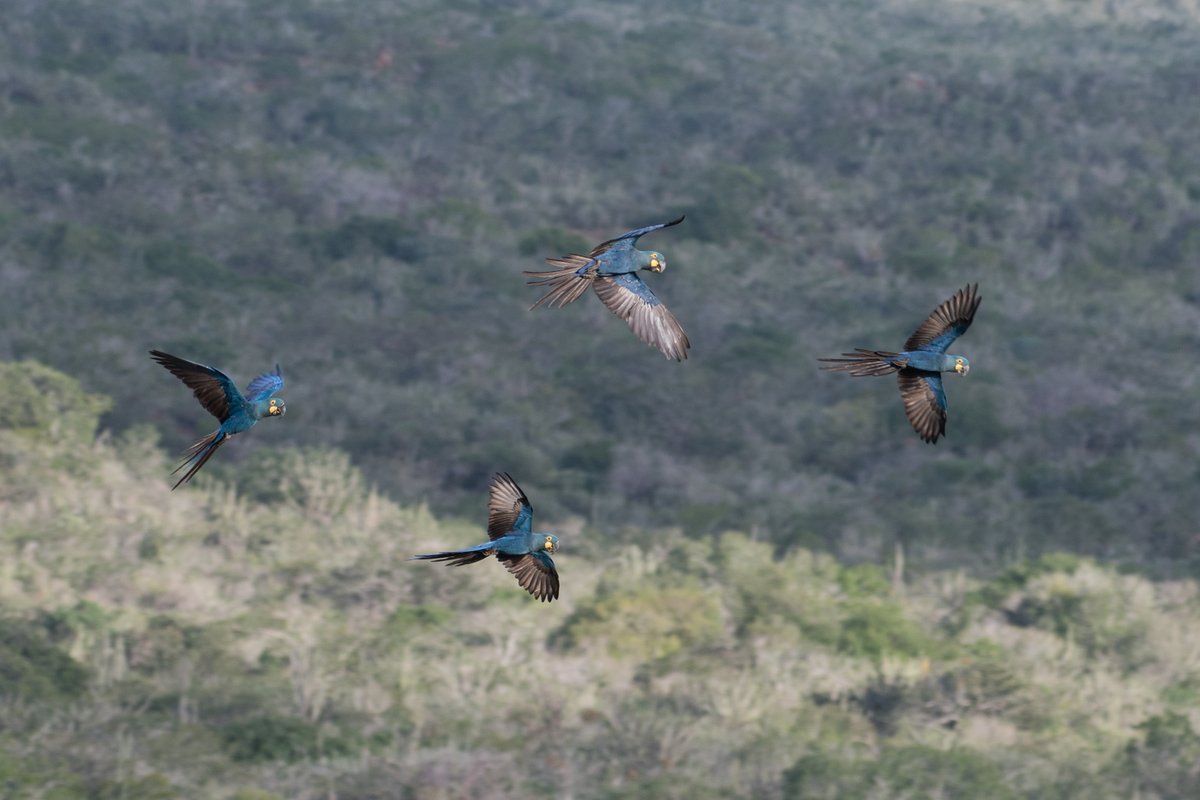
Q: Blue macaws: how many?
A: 4